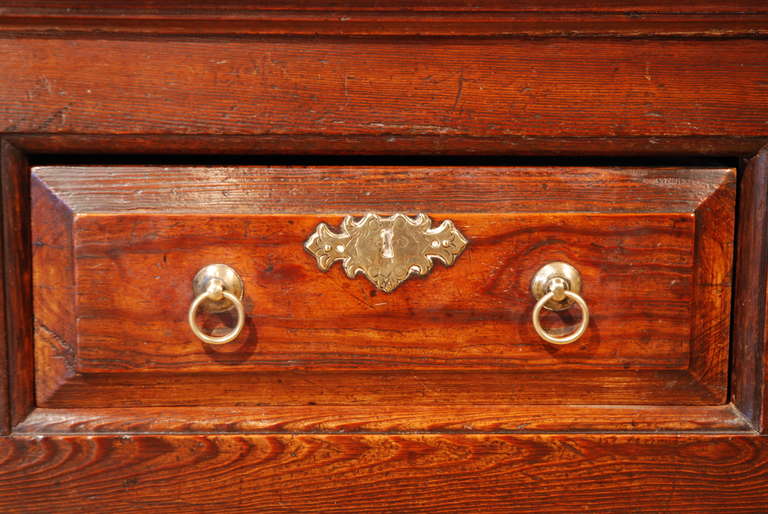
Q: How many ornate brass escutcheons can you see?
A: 1